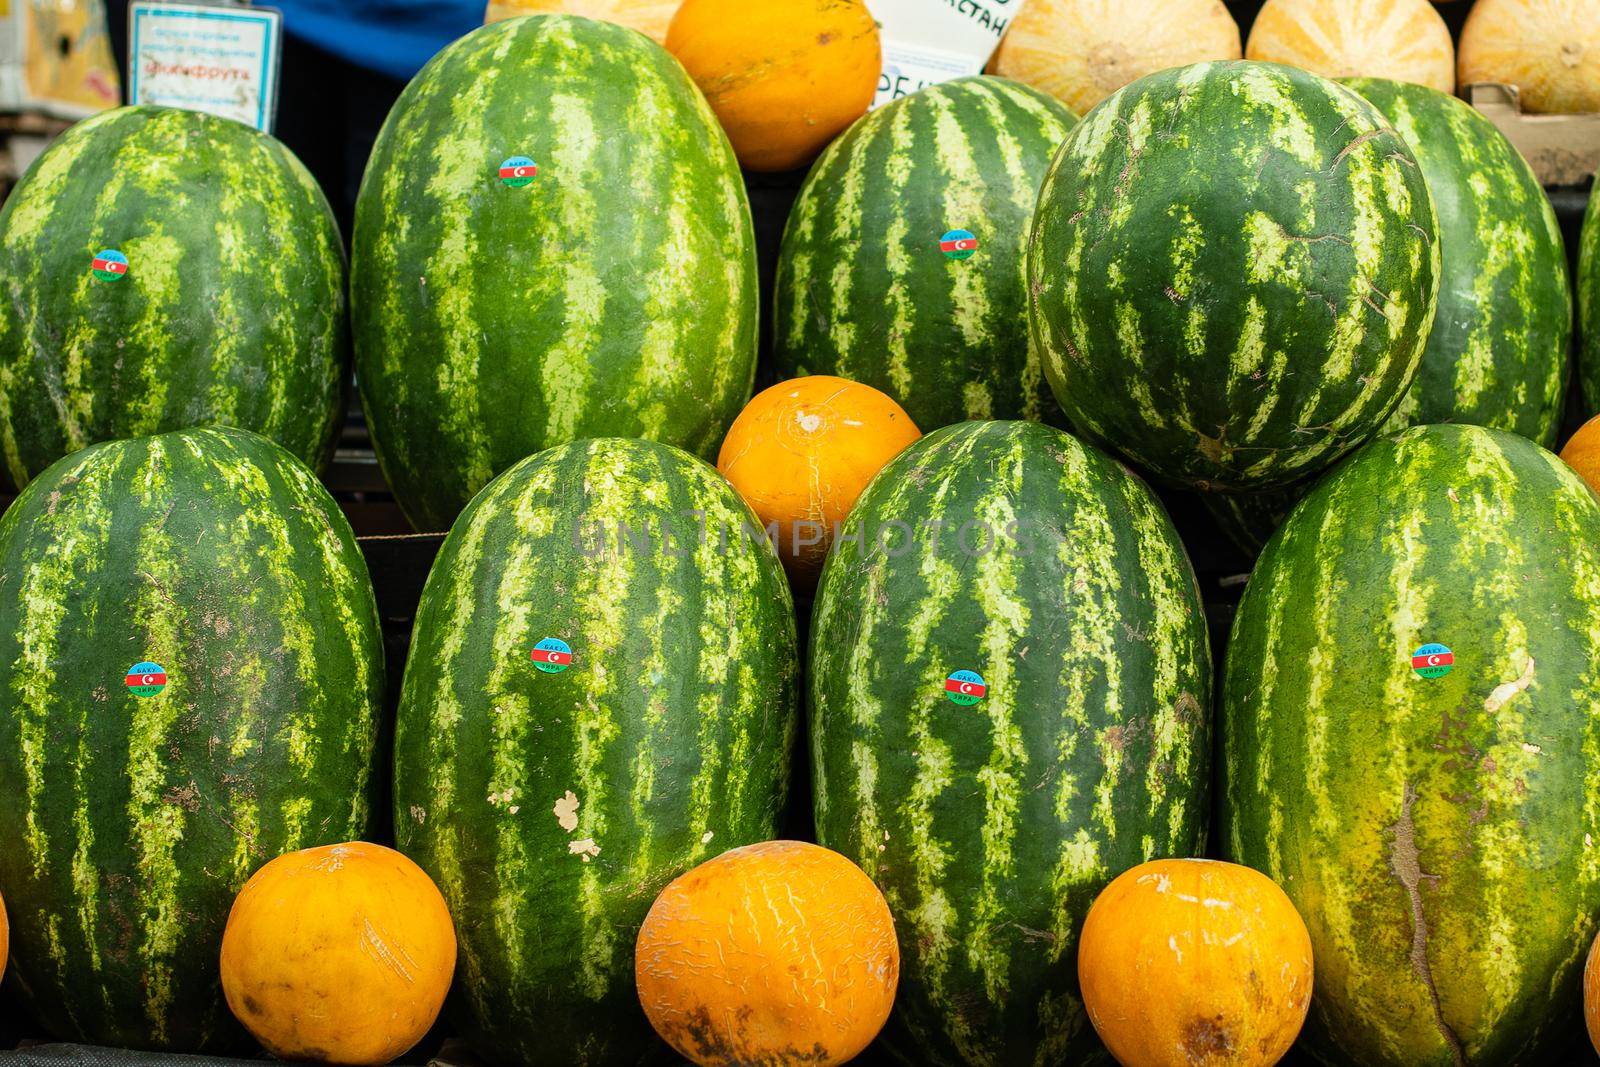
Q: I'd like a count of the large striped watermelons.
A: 9